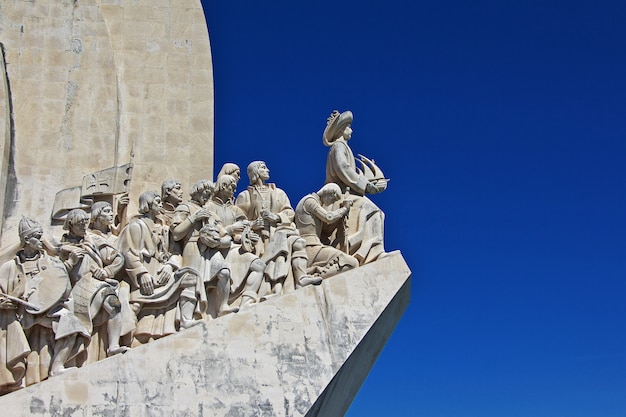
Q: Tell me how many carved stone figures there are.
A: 11